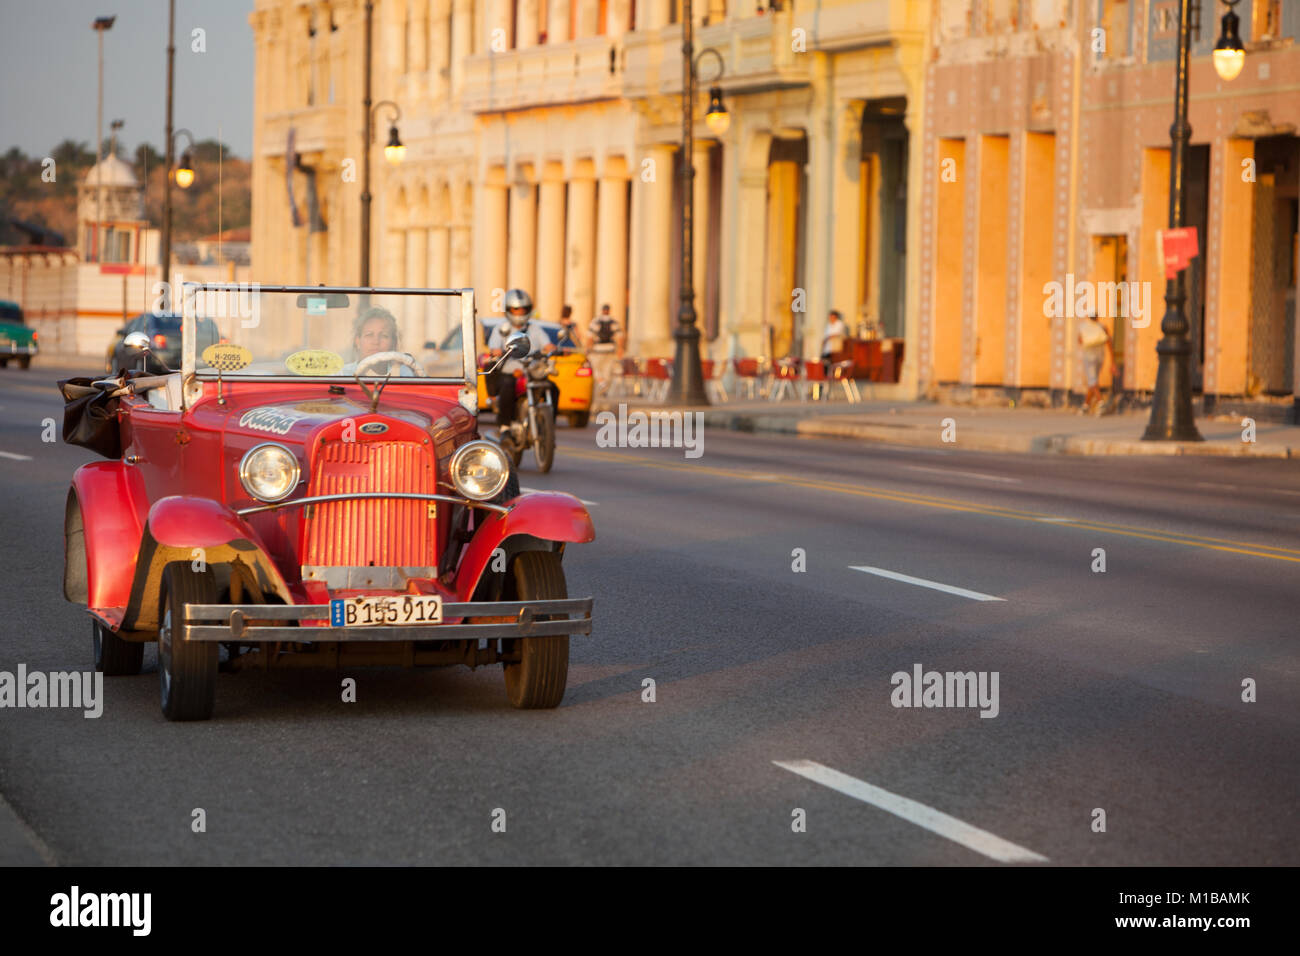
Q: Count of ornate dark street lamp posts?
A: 4